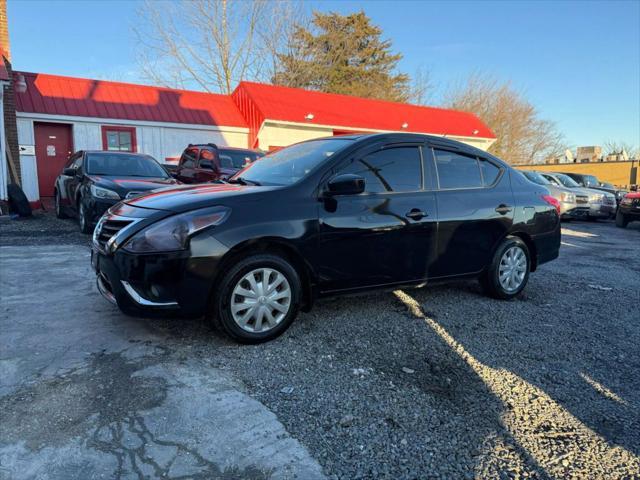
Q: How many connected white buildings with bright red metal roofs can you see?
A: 2